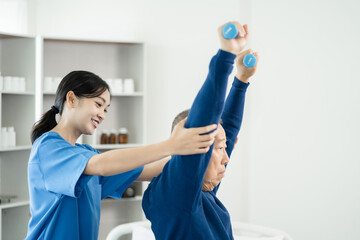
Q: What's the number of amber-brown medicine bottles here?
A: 3